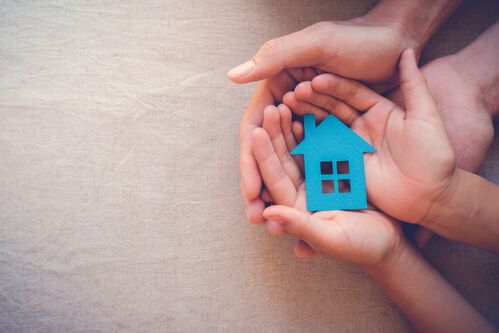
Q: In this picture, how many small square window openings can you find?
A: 4